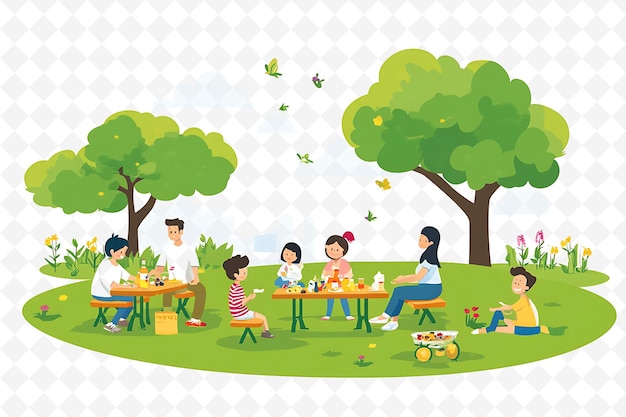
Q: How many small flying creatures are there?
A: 6